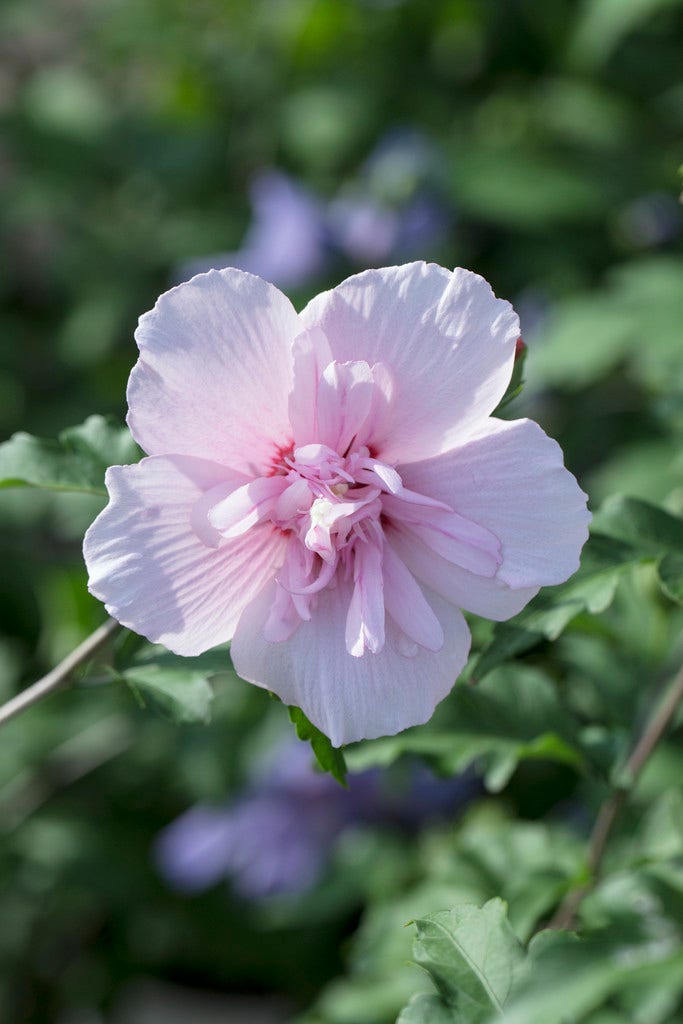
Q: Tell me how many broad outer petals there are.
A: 5